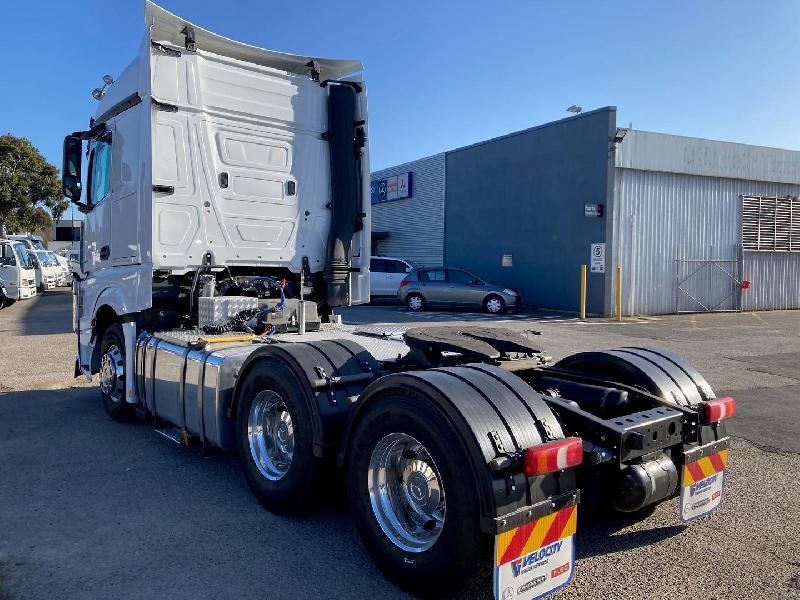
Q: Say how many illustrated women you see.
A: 0